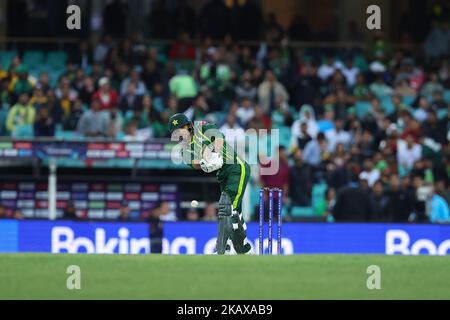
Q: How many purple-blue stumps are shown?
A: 3